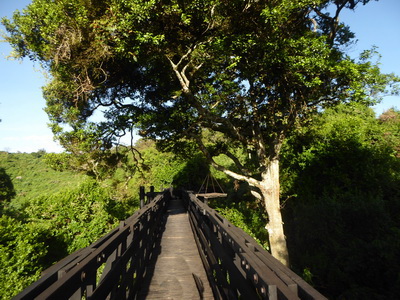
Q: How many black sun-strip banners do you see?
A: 0